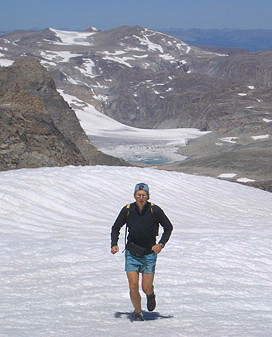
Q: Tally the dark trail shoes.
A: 2